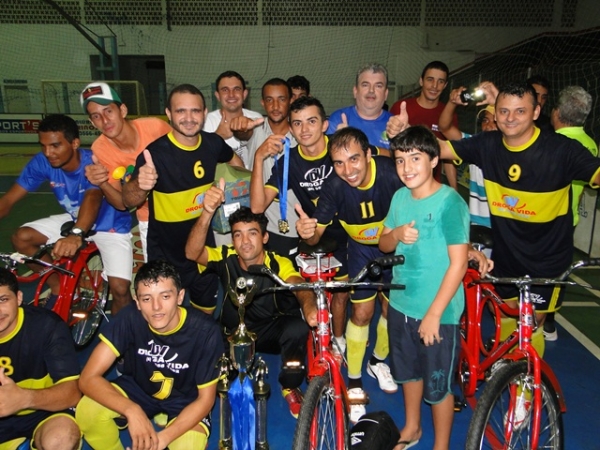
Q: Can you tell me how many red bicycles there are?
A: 3